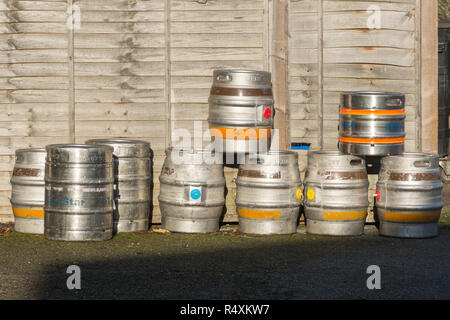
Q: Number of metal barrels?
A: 9